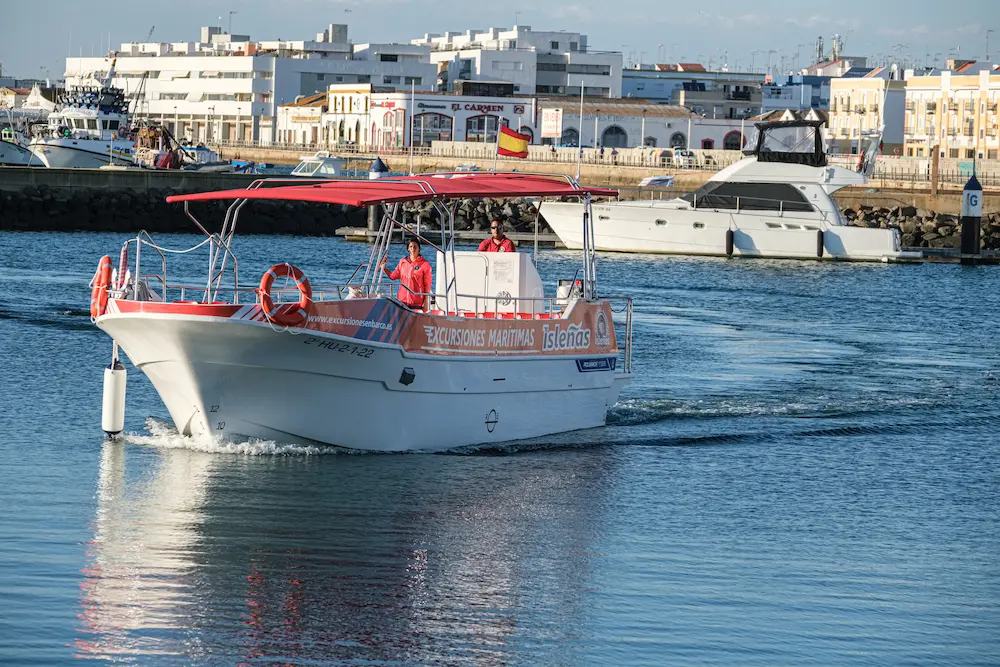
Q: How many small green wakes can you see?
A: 0